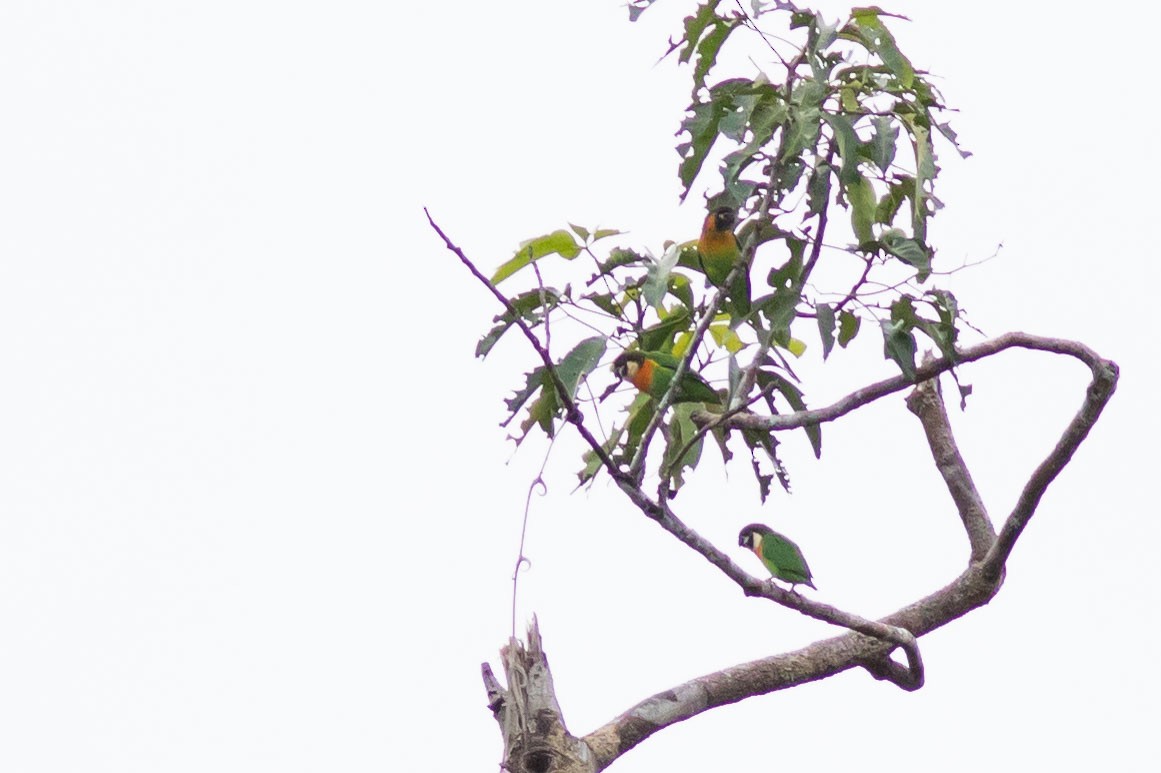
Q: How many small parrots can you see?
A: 3